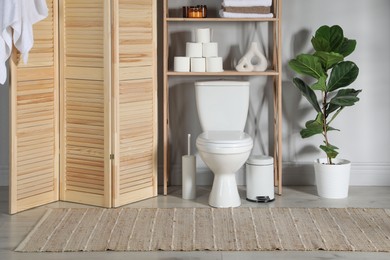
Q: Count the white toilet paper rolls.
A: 6